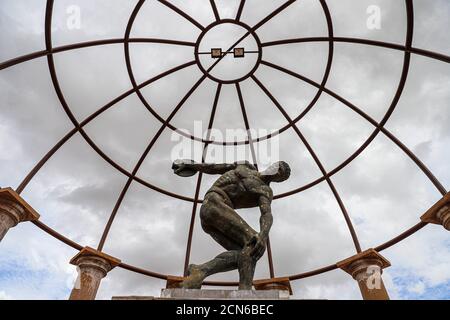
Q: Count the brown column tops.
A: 6